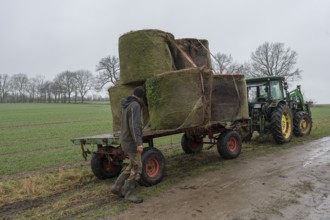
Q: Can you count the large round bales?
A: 5